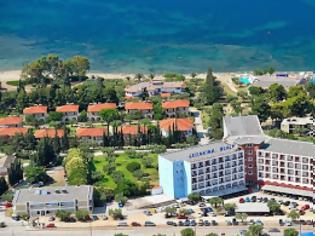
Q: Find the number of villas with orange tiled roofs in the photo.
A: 11